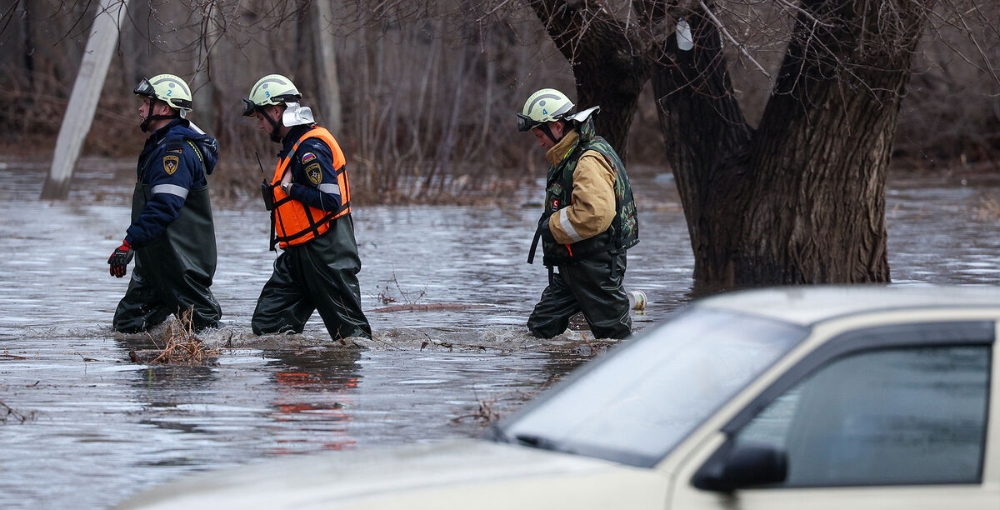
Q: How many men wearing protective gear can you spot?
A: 3